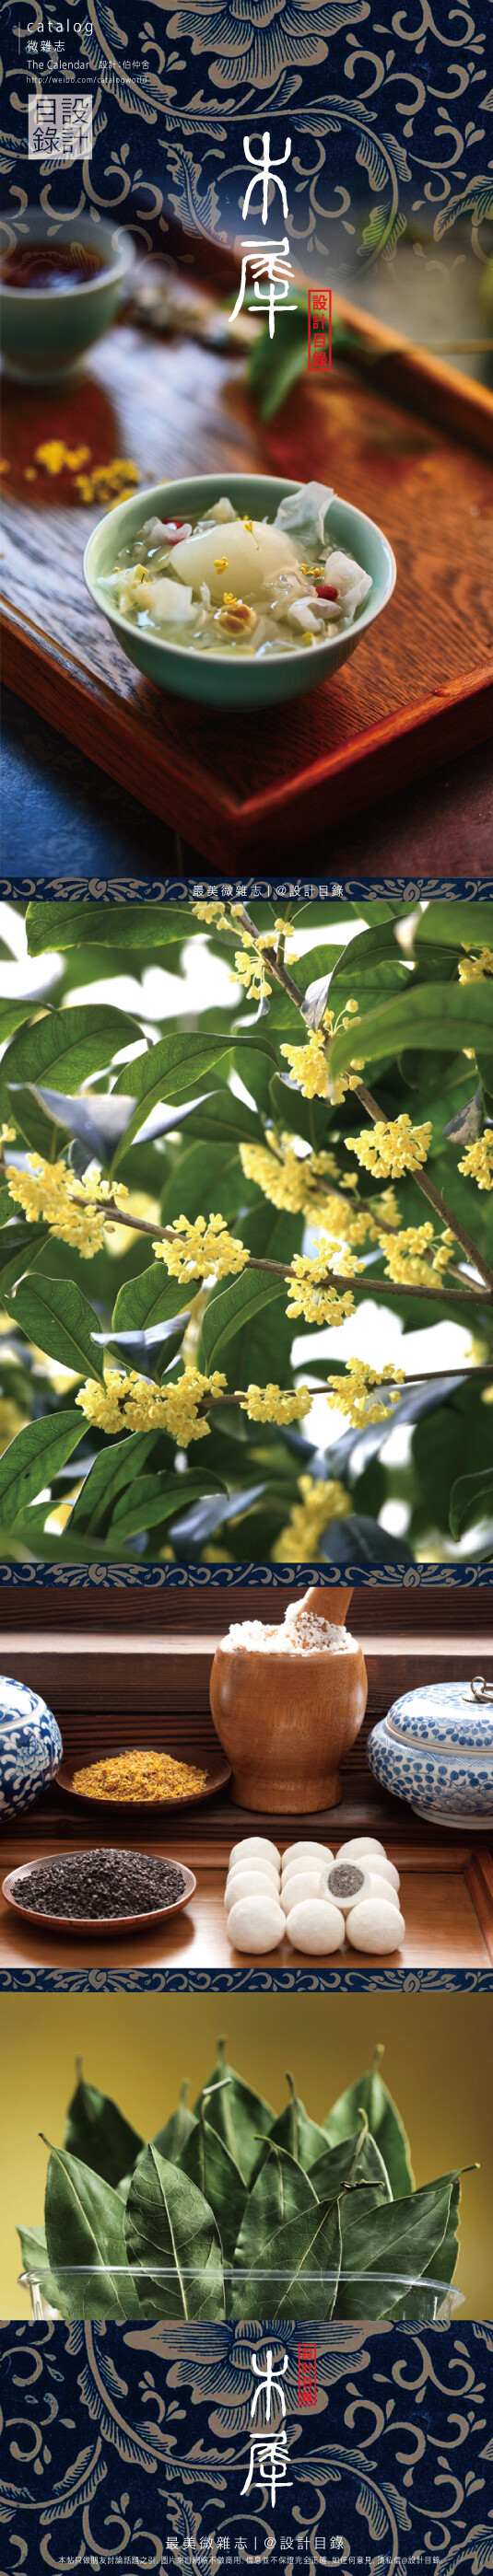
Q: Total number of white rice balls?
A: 13